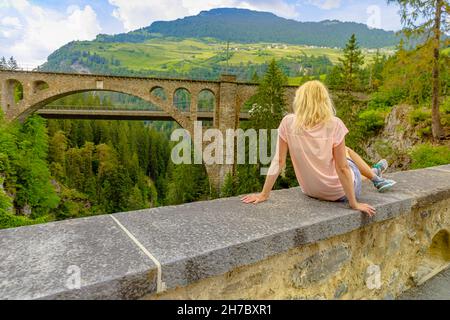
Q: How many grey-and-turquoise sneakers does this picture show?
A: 2